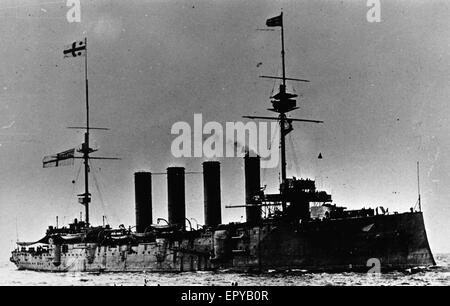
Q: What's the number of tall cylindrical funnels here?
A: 4